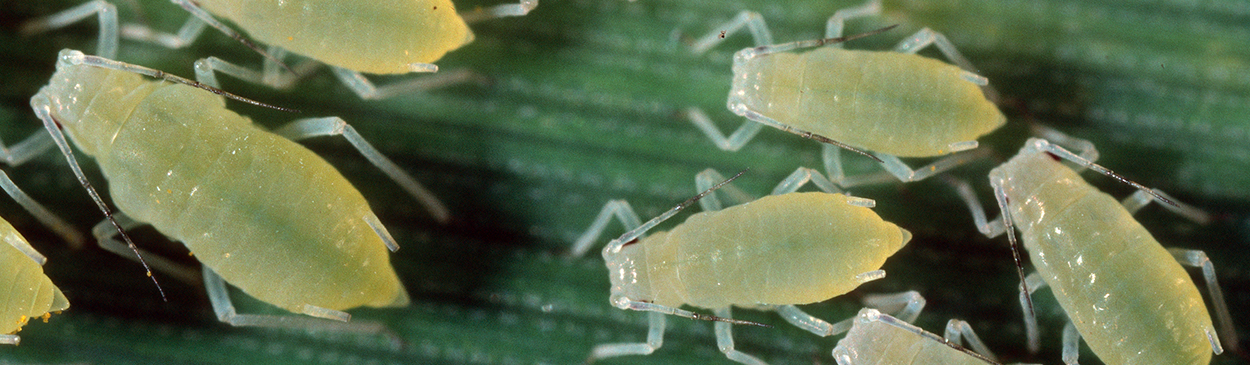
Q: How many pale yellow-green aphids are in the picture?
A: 7